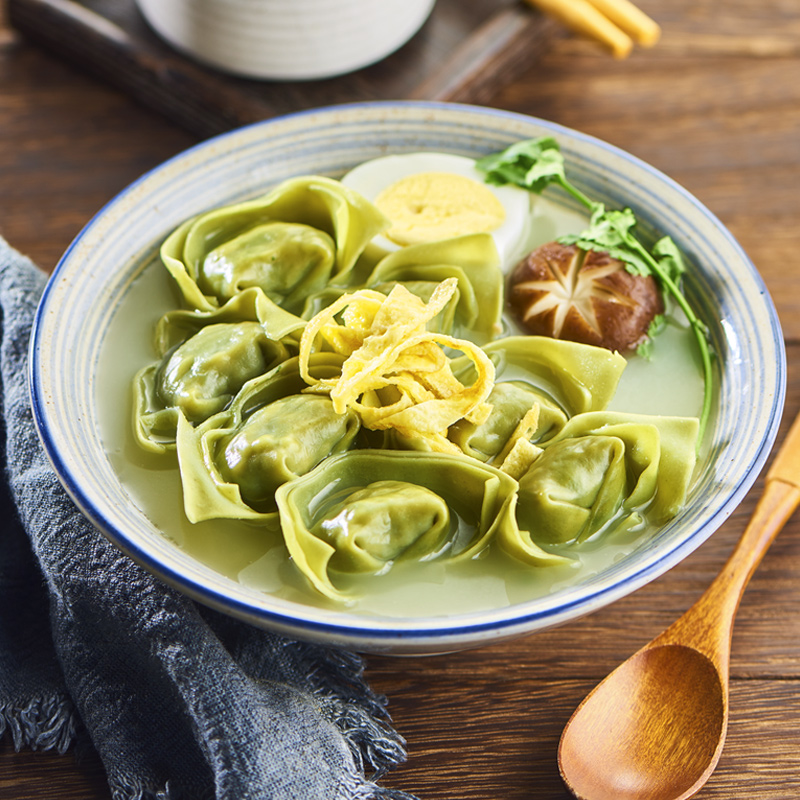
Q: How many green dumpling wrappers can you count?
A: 7